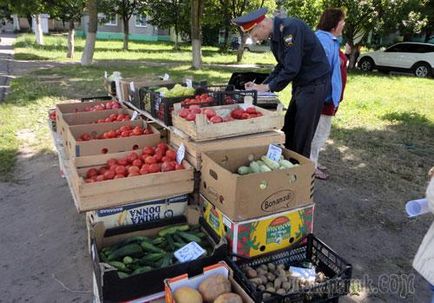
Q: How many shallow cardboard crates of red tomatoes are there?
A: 3